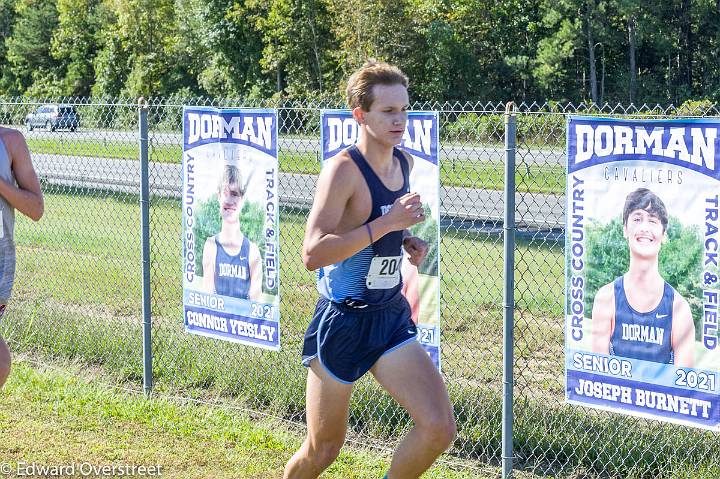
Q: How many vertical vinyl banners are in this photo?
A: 3